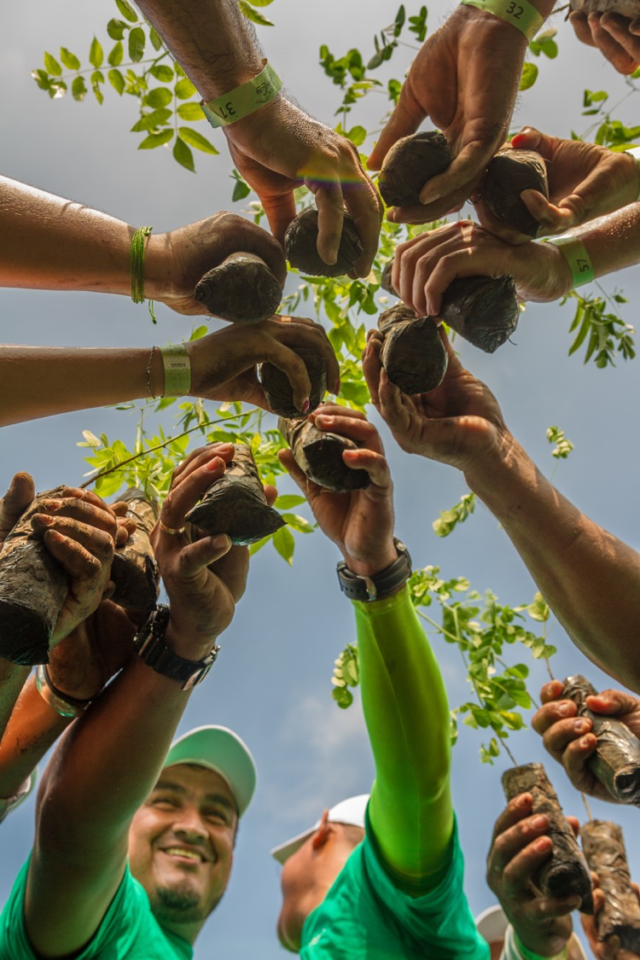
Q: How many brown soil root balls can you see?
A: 15